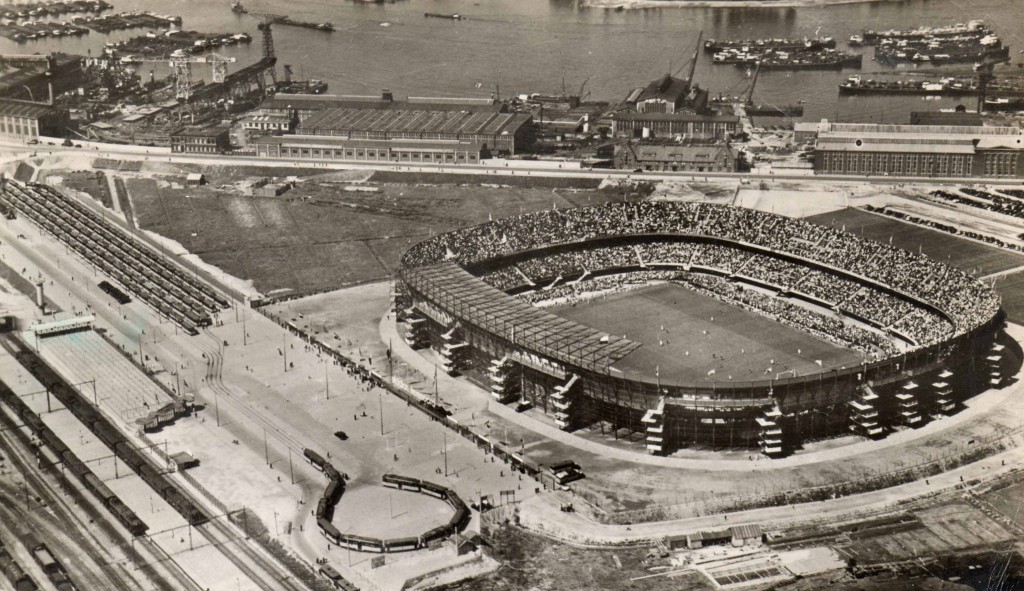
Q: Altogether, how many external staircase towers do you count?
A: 11